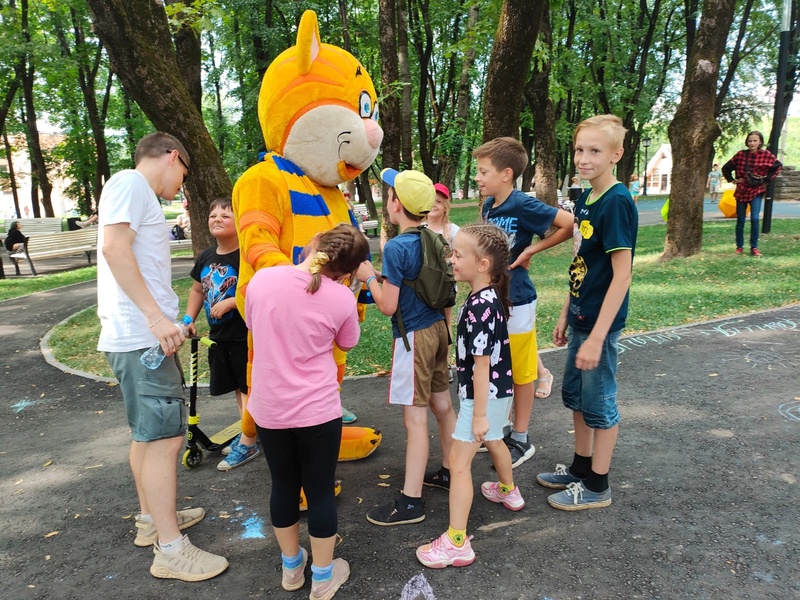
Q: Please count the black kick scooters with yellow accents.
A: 1